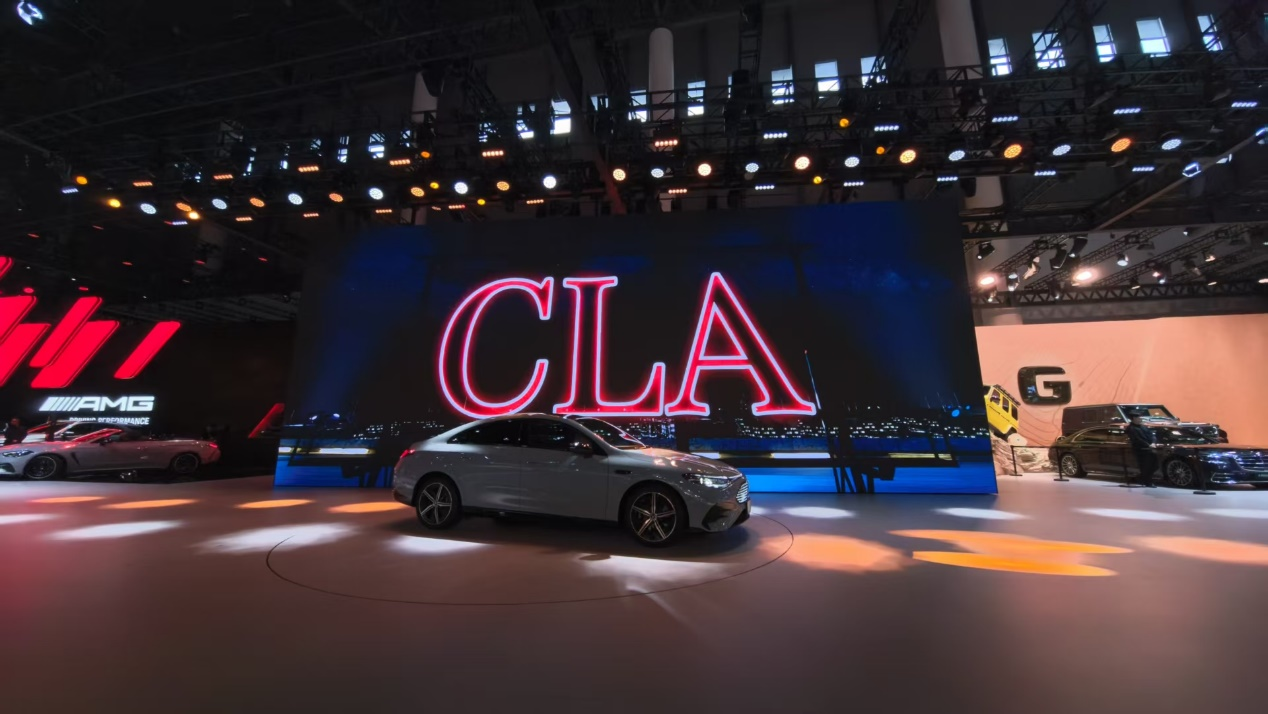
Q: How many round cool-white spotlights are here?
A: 12